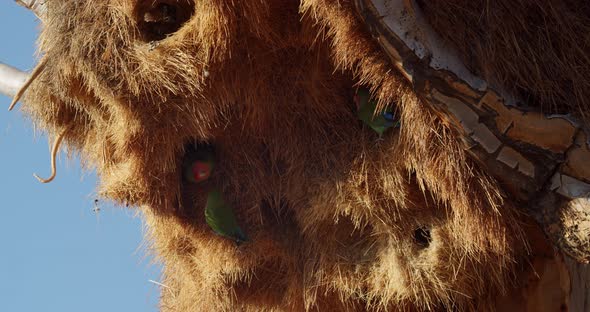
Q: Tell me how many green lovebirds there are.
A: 3